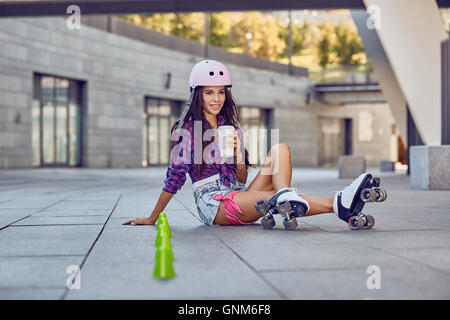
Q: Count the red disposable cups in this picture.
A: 0